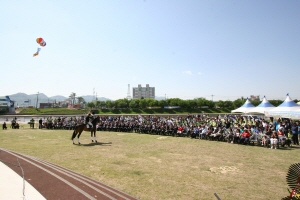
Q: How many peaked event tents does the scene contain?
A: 3